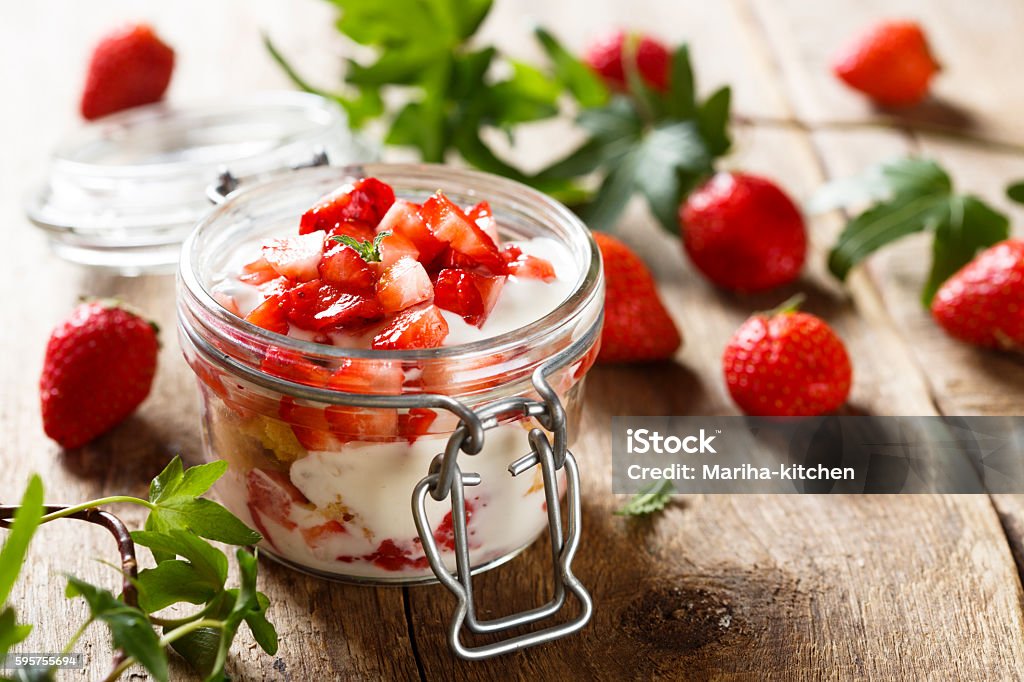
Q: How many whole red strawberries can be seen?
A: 8